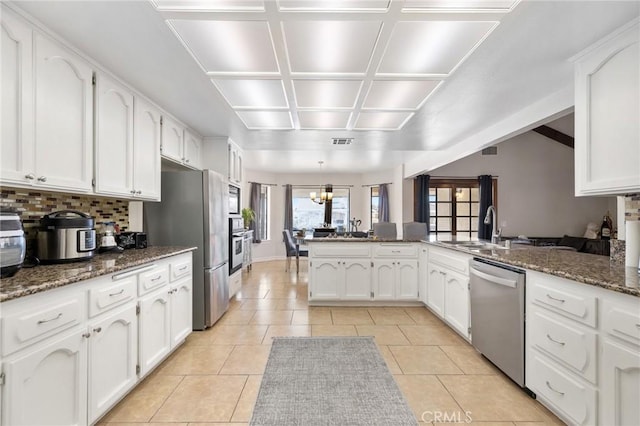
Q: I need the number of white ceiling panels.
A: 12